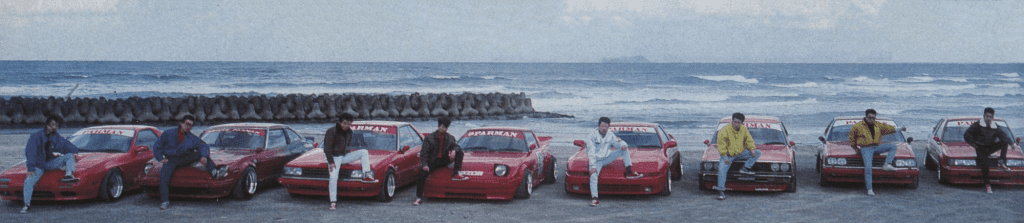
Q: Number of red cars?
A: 8